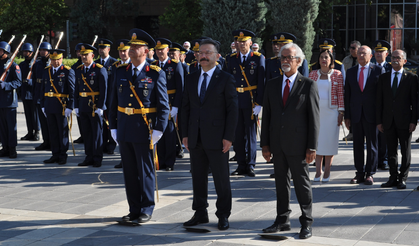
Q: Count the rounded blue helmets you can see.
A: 4